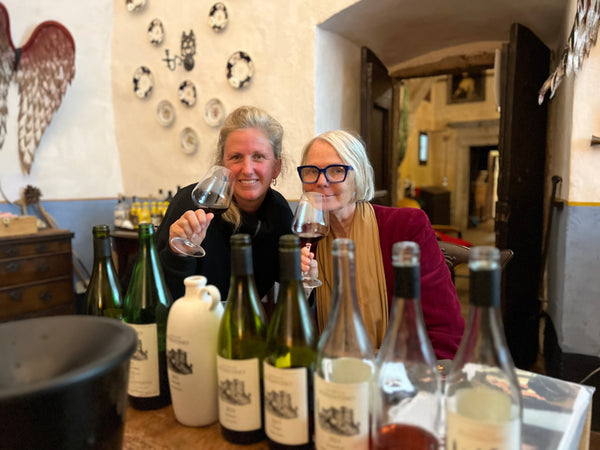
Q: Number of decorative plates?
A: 9